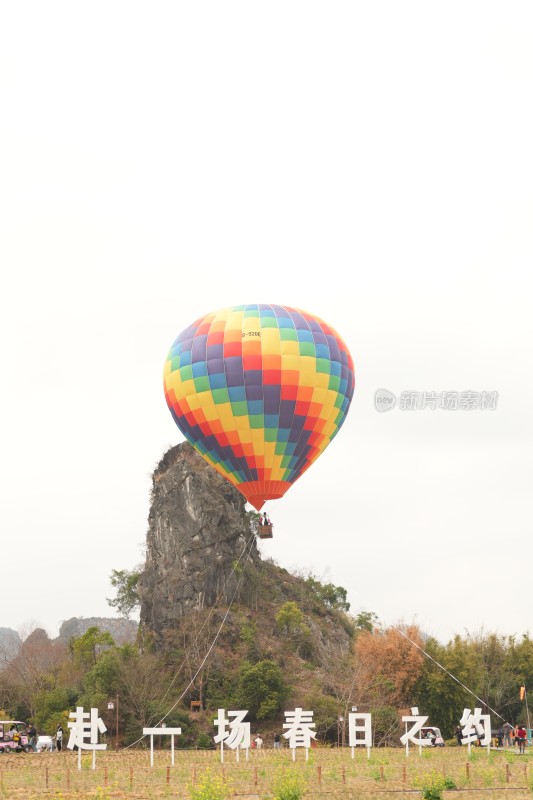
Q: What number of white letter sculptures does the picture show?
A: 7